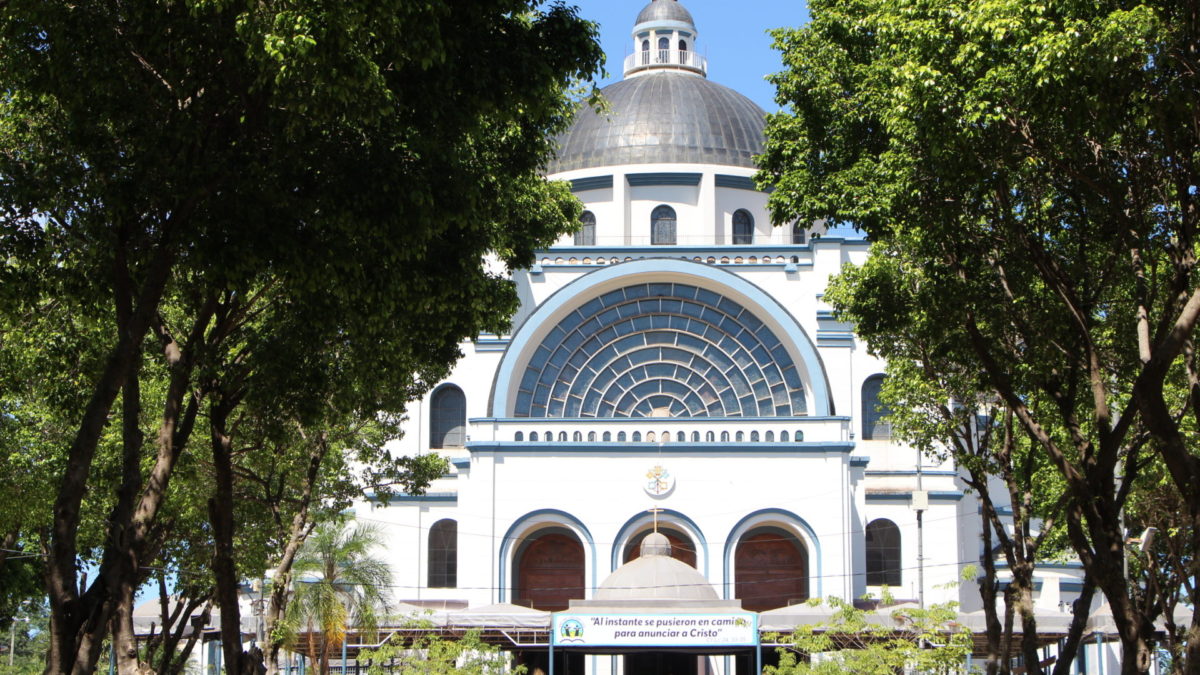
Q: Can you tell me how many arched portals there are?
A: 3